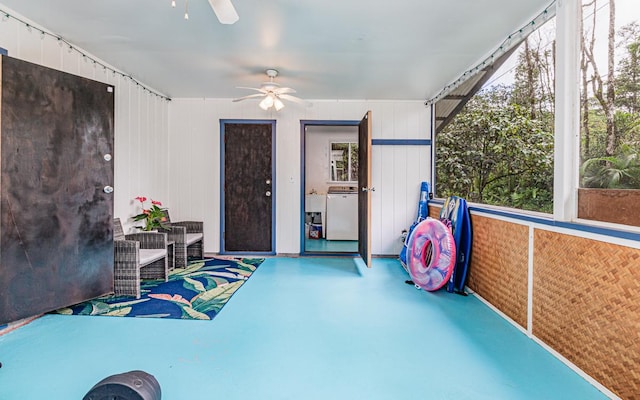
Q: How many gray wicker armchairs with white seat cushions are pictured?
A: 2